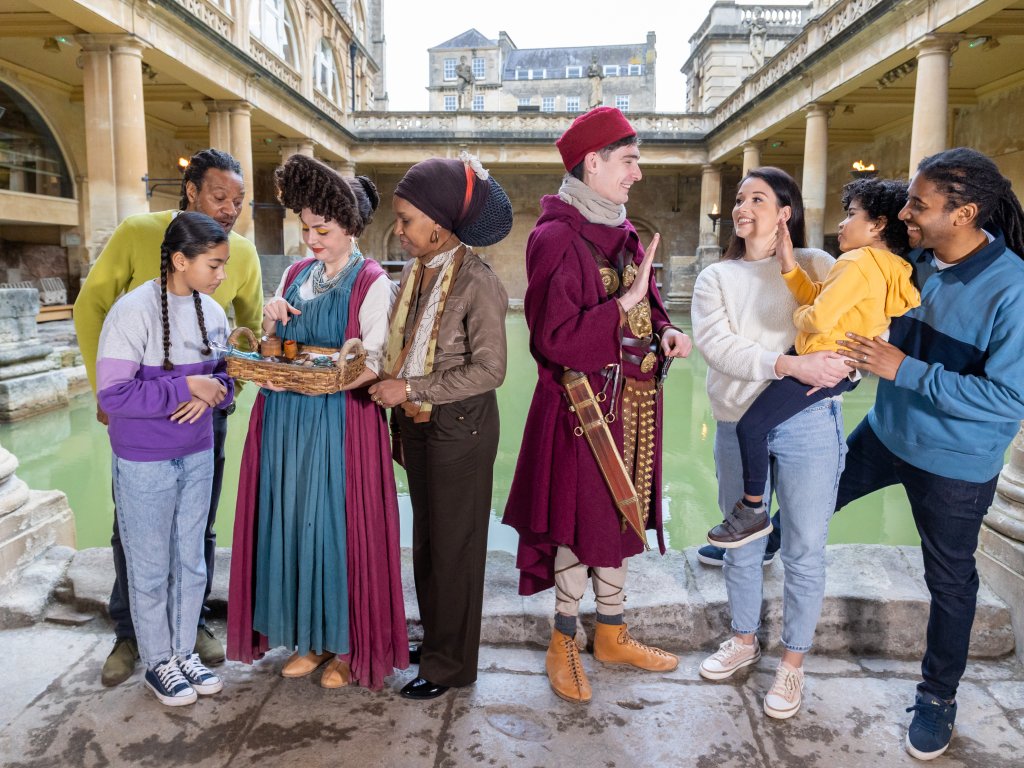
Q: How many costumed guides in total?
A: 2